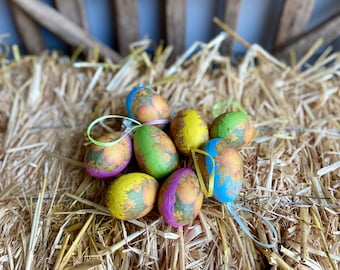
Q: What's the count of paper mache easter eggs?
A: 8